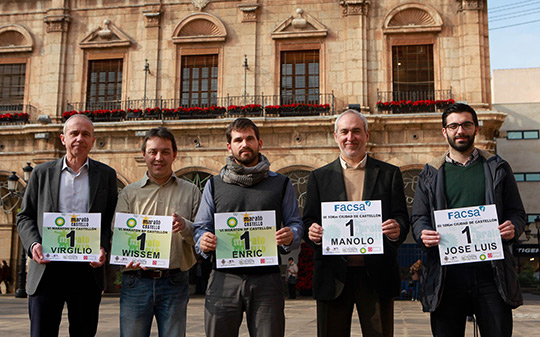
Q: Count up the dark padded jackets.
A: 1